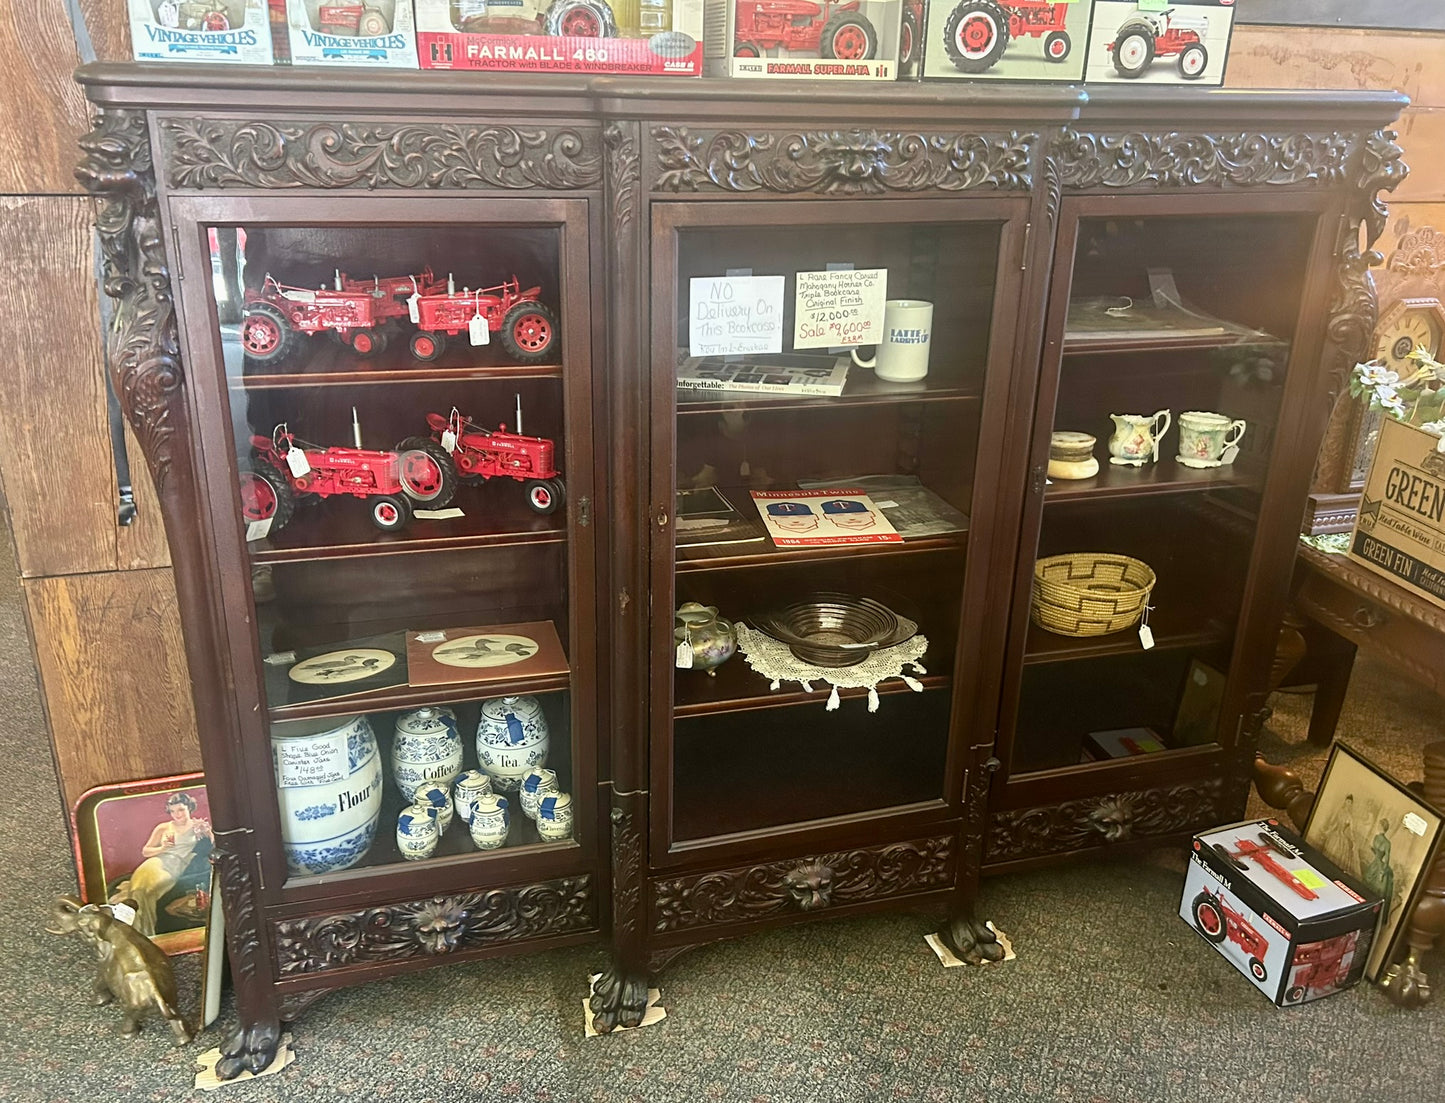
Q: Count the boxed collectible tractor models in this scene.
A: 7